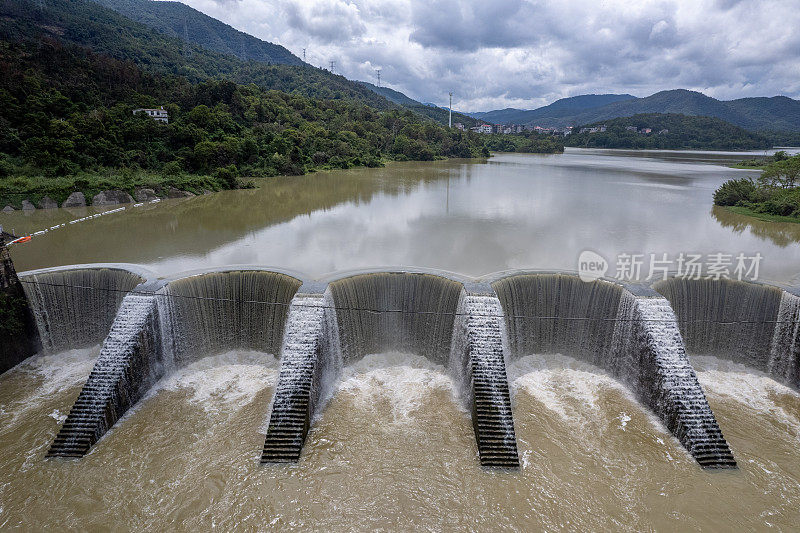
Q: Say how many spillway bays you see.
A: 5